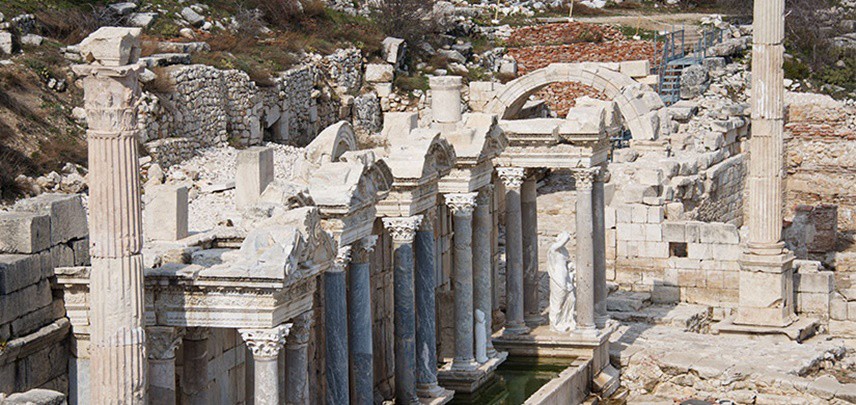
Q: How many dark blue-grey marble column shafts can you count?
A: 4